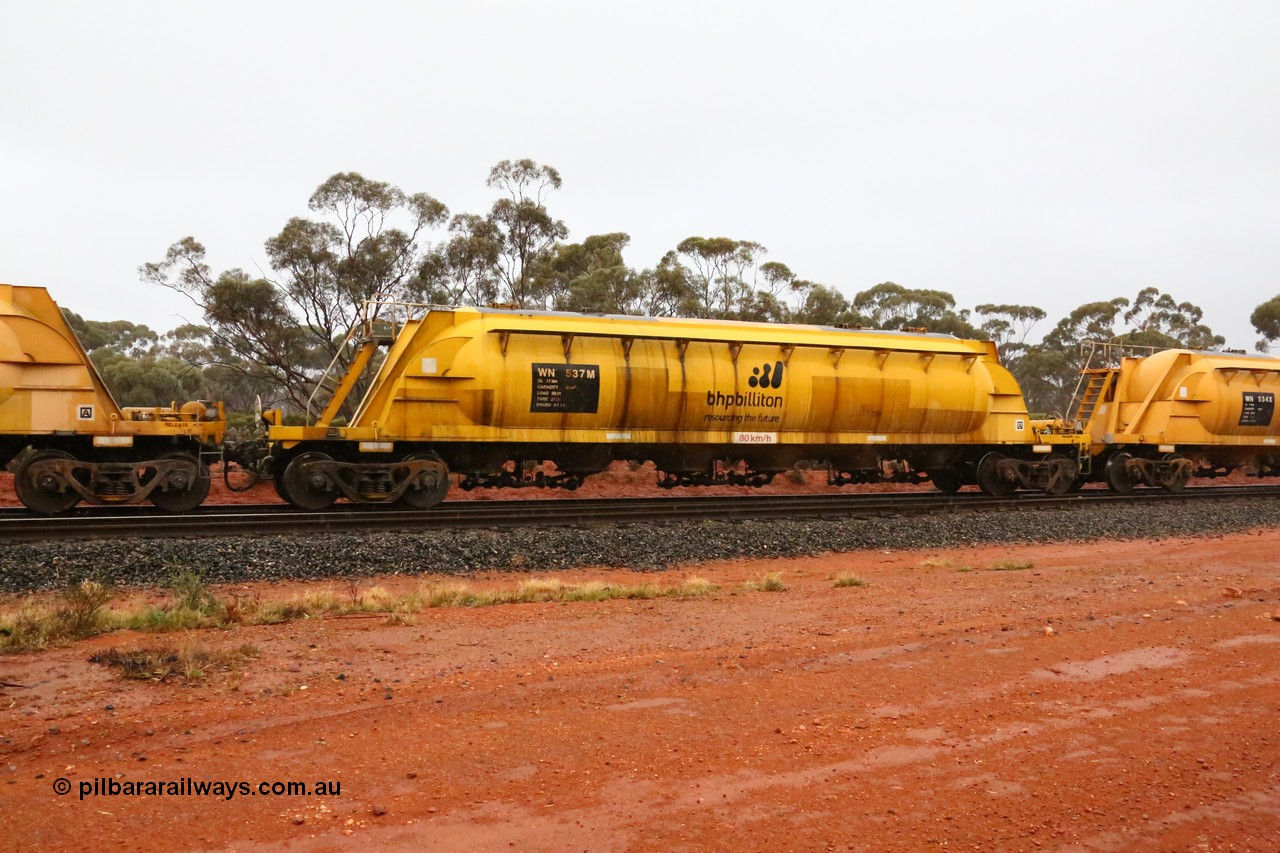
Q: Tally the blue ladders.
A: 0